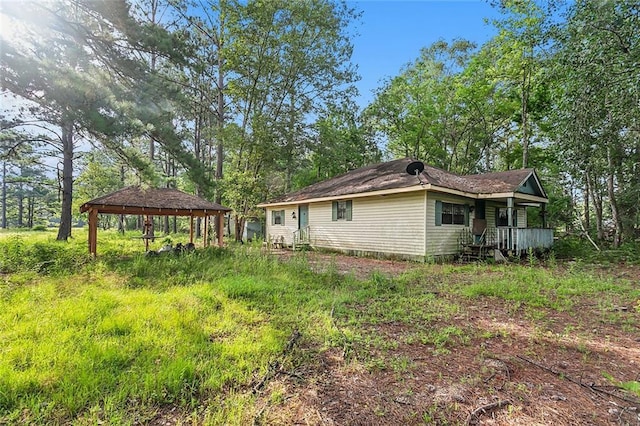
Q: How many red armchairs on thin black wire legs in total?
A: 0